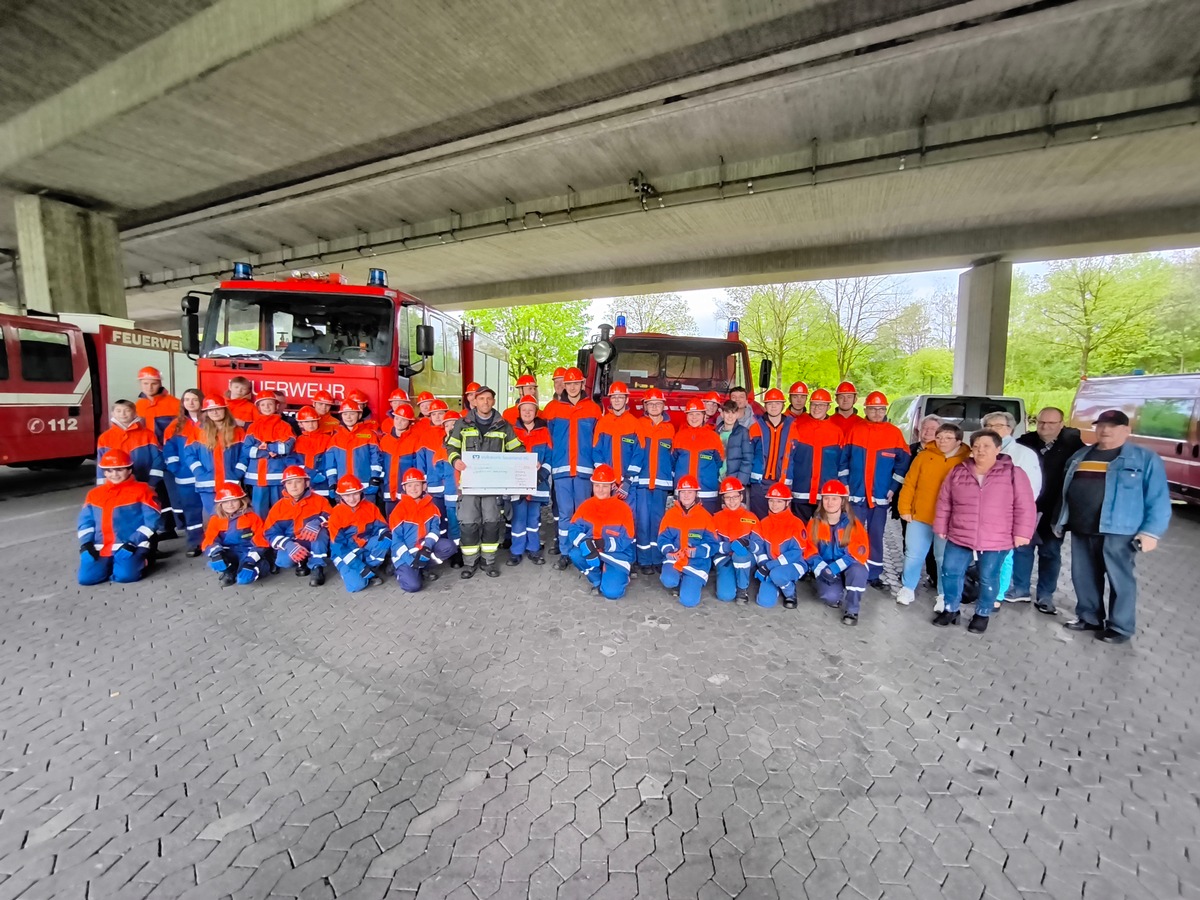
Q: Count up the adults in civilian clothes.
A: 6